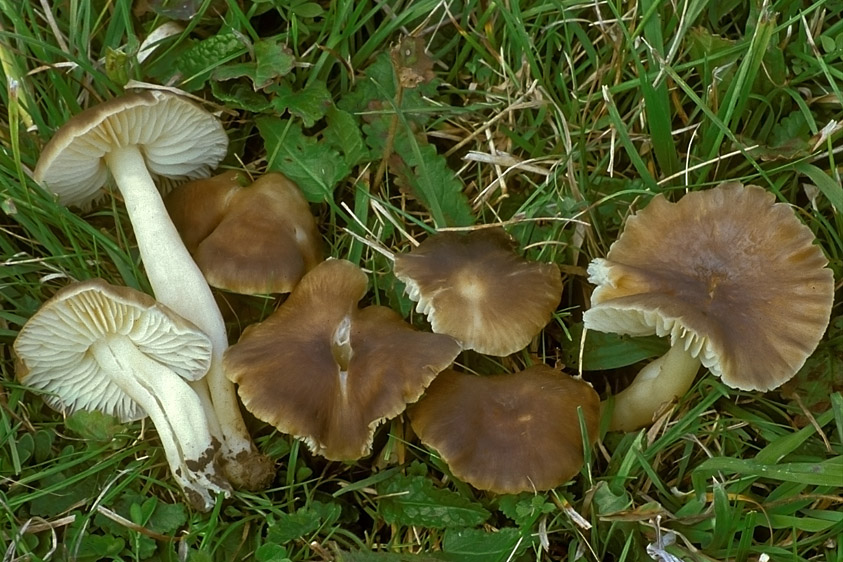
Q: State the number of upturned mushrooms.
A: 2